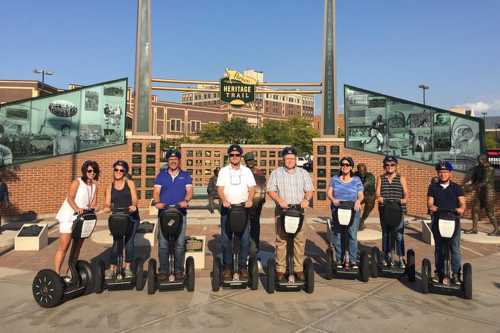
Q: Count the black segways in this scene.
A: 8